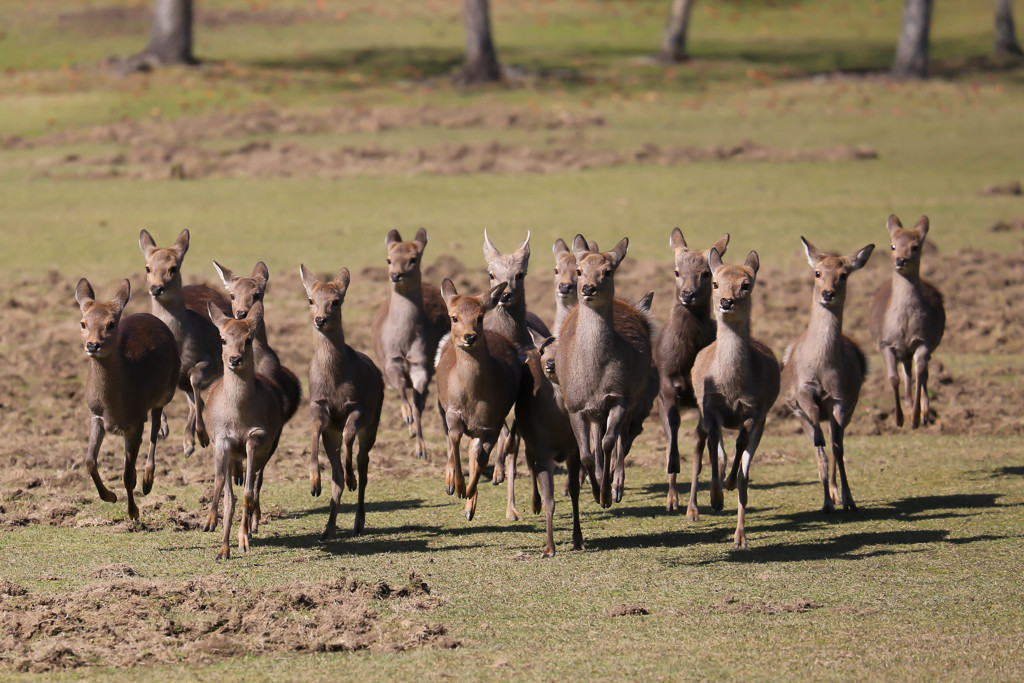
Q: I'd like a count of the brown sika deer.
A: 15